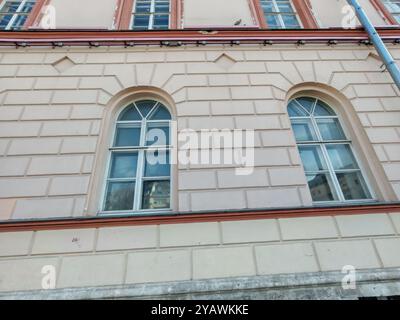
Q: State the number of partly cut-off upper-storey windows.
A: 4